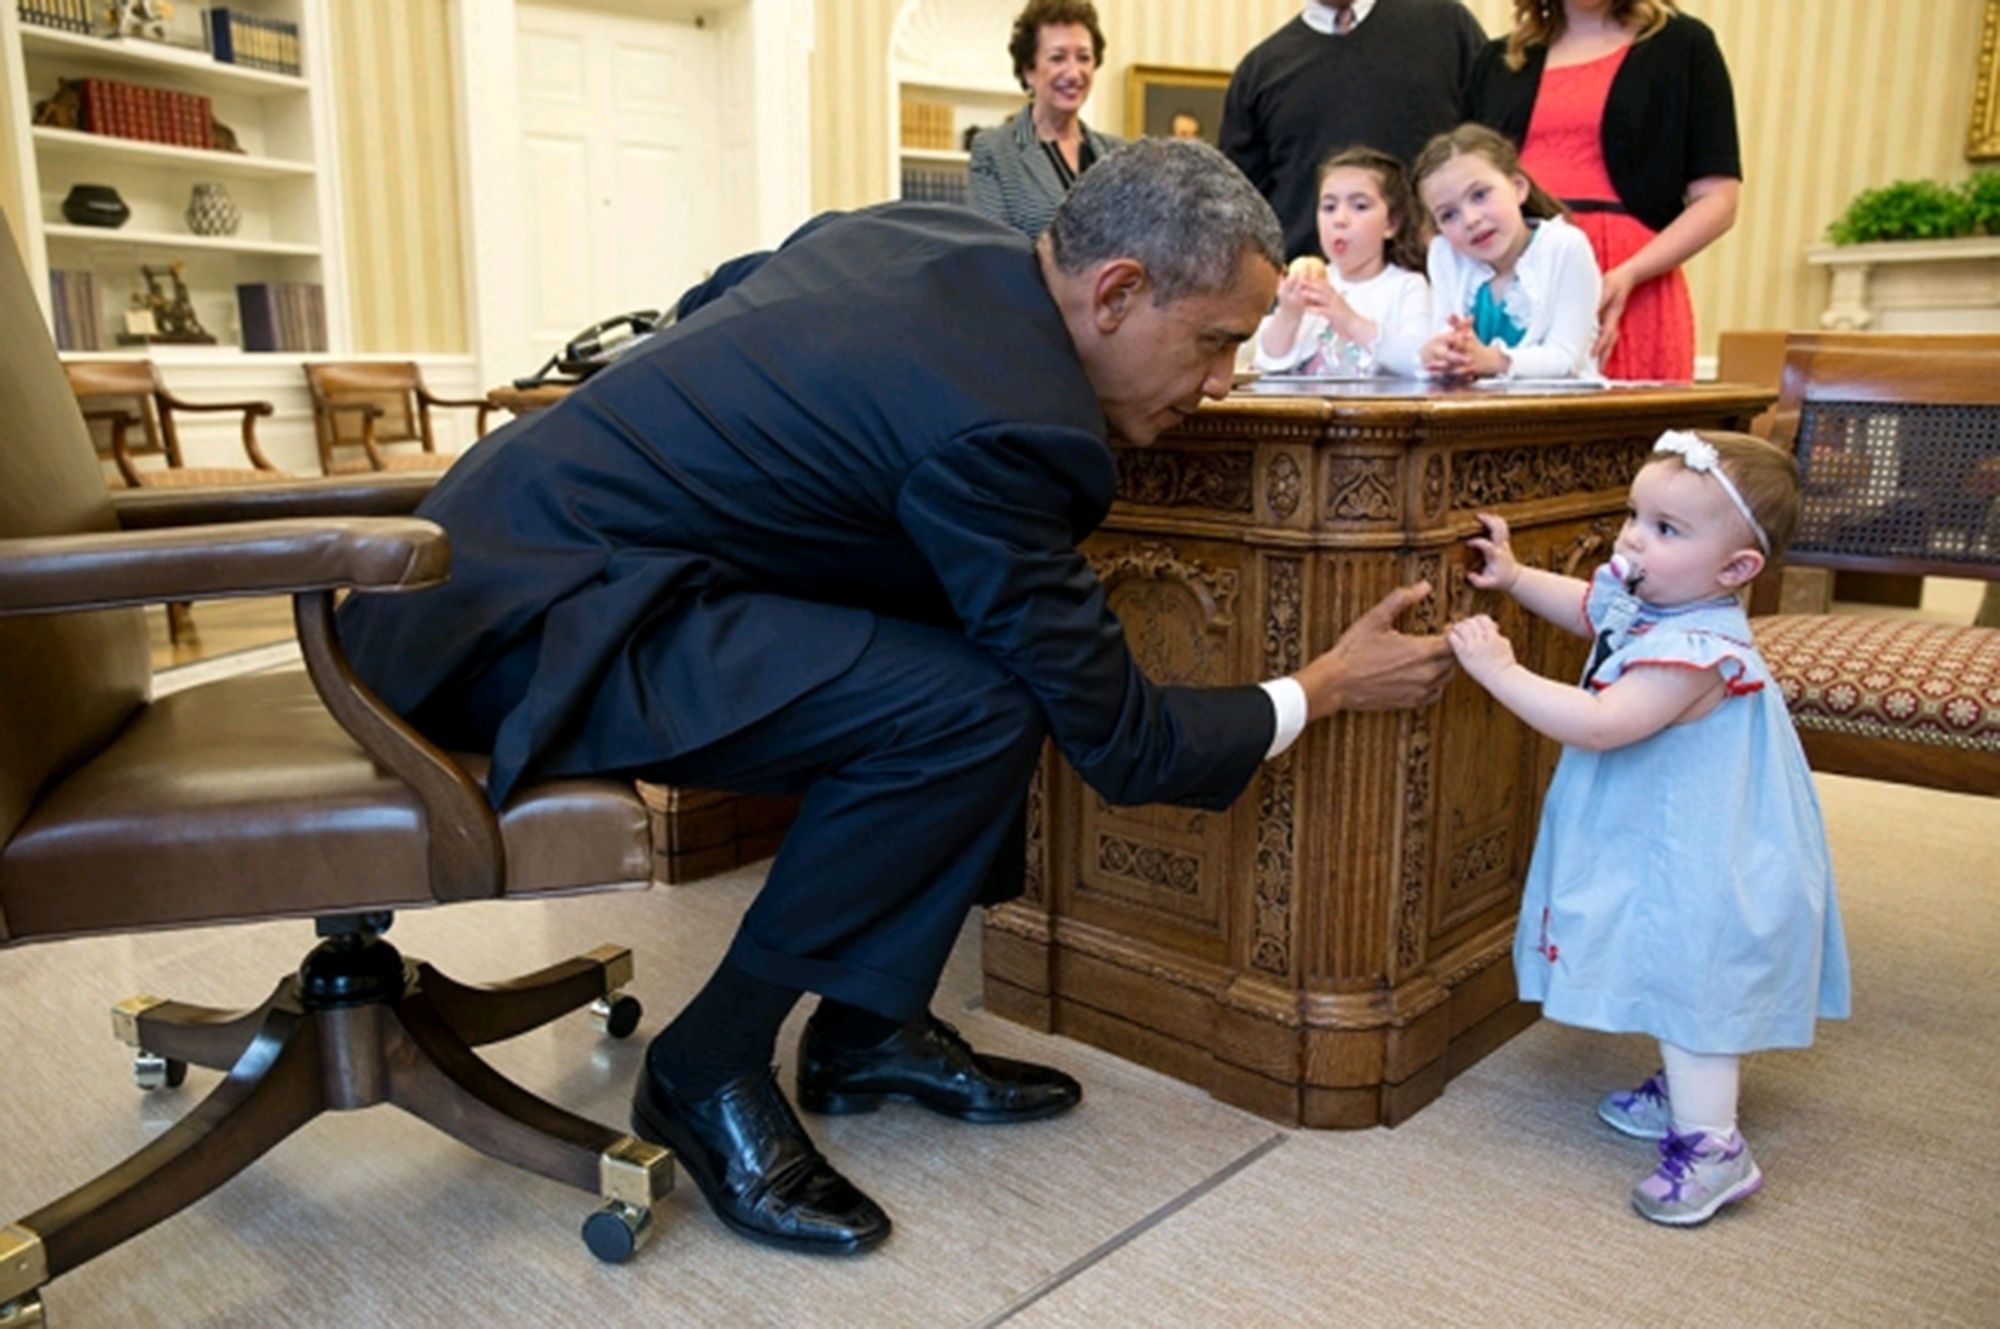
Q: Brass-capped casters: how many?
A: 4